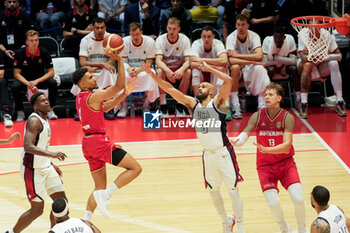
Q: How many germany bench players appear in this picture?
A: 7